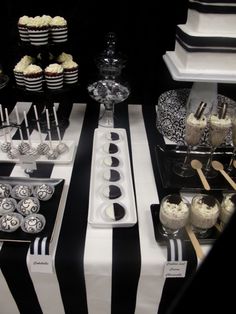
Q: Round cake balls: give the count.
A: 7